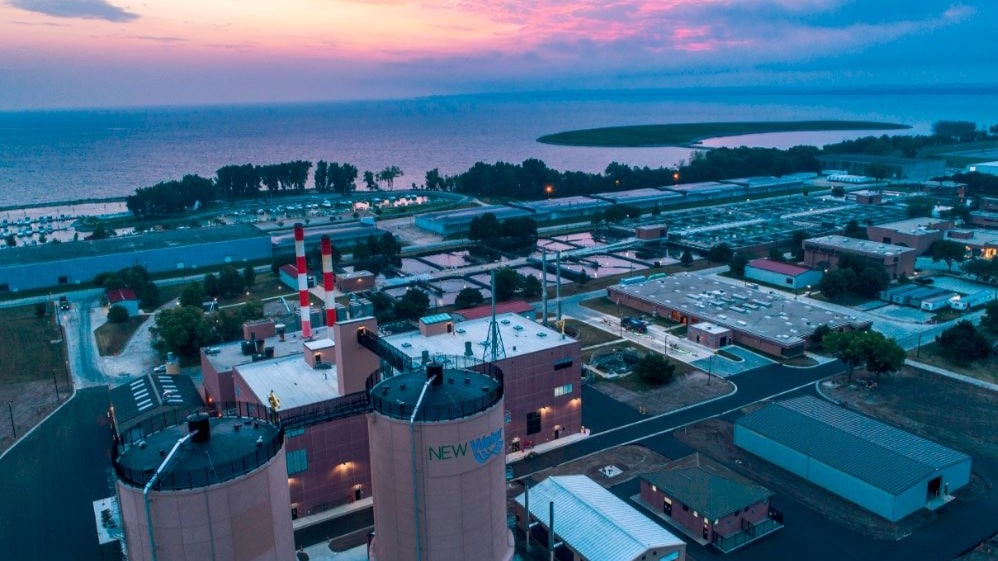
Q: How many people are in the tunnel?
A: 0